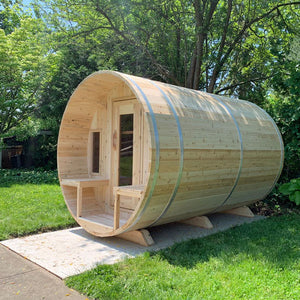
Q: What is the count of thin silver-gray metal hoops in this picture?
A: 4